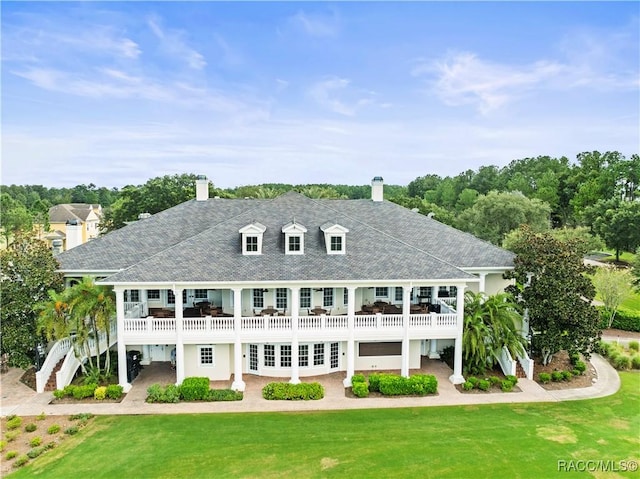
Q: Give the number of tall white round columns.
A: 7